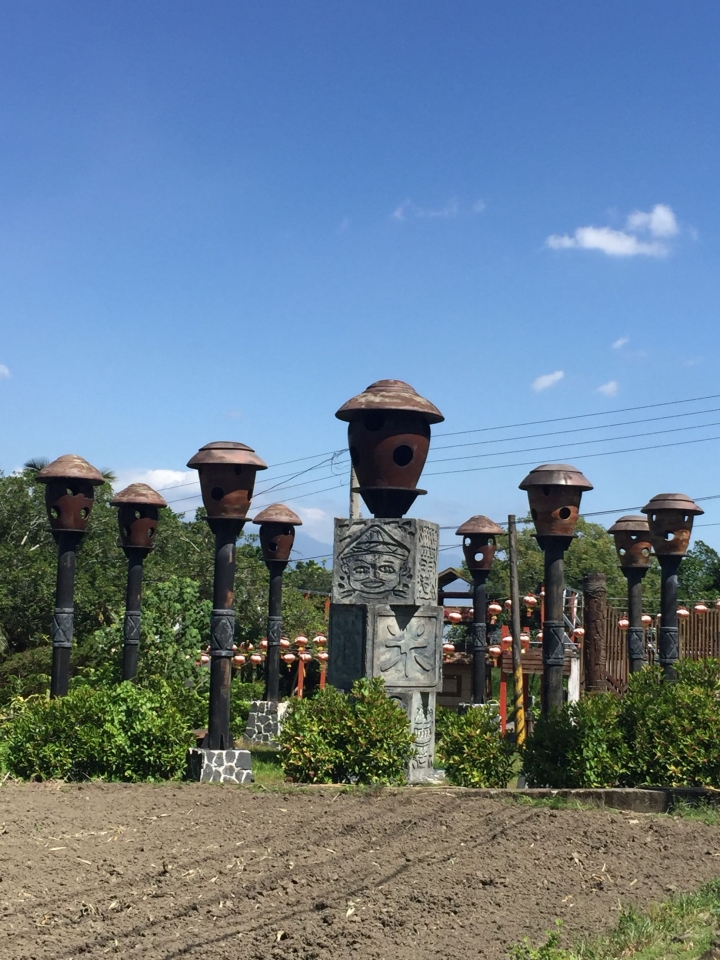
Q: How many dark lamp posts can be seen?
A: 8